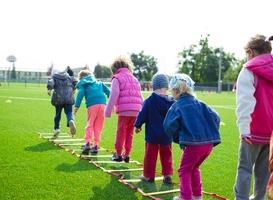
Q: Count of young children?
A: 6